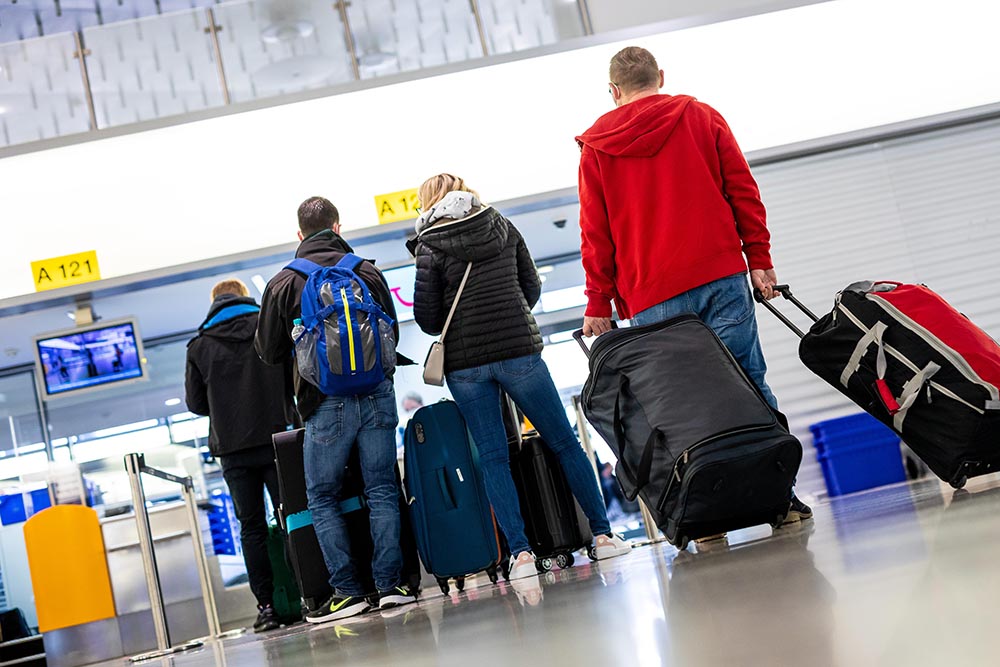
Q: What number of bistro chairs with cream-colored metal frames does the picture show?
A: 0